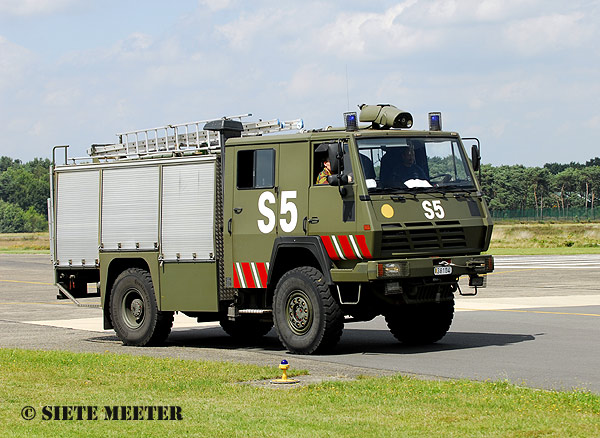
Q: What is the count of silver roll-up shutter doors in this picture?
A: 3